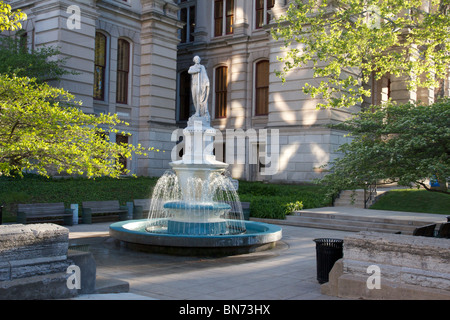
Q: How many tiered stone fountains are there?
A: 1